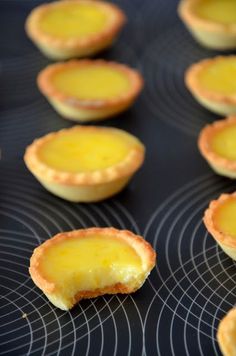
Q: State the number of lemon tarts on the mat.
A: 9